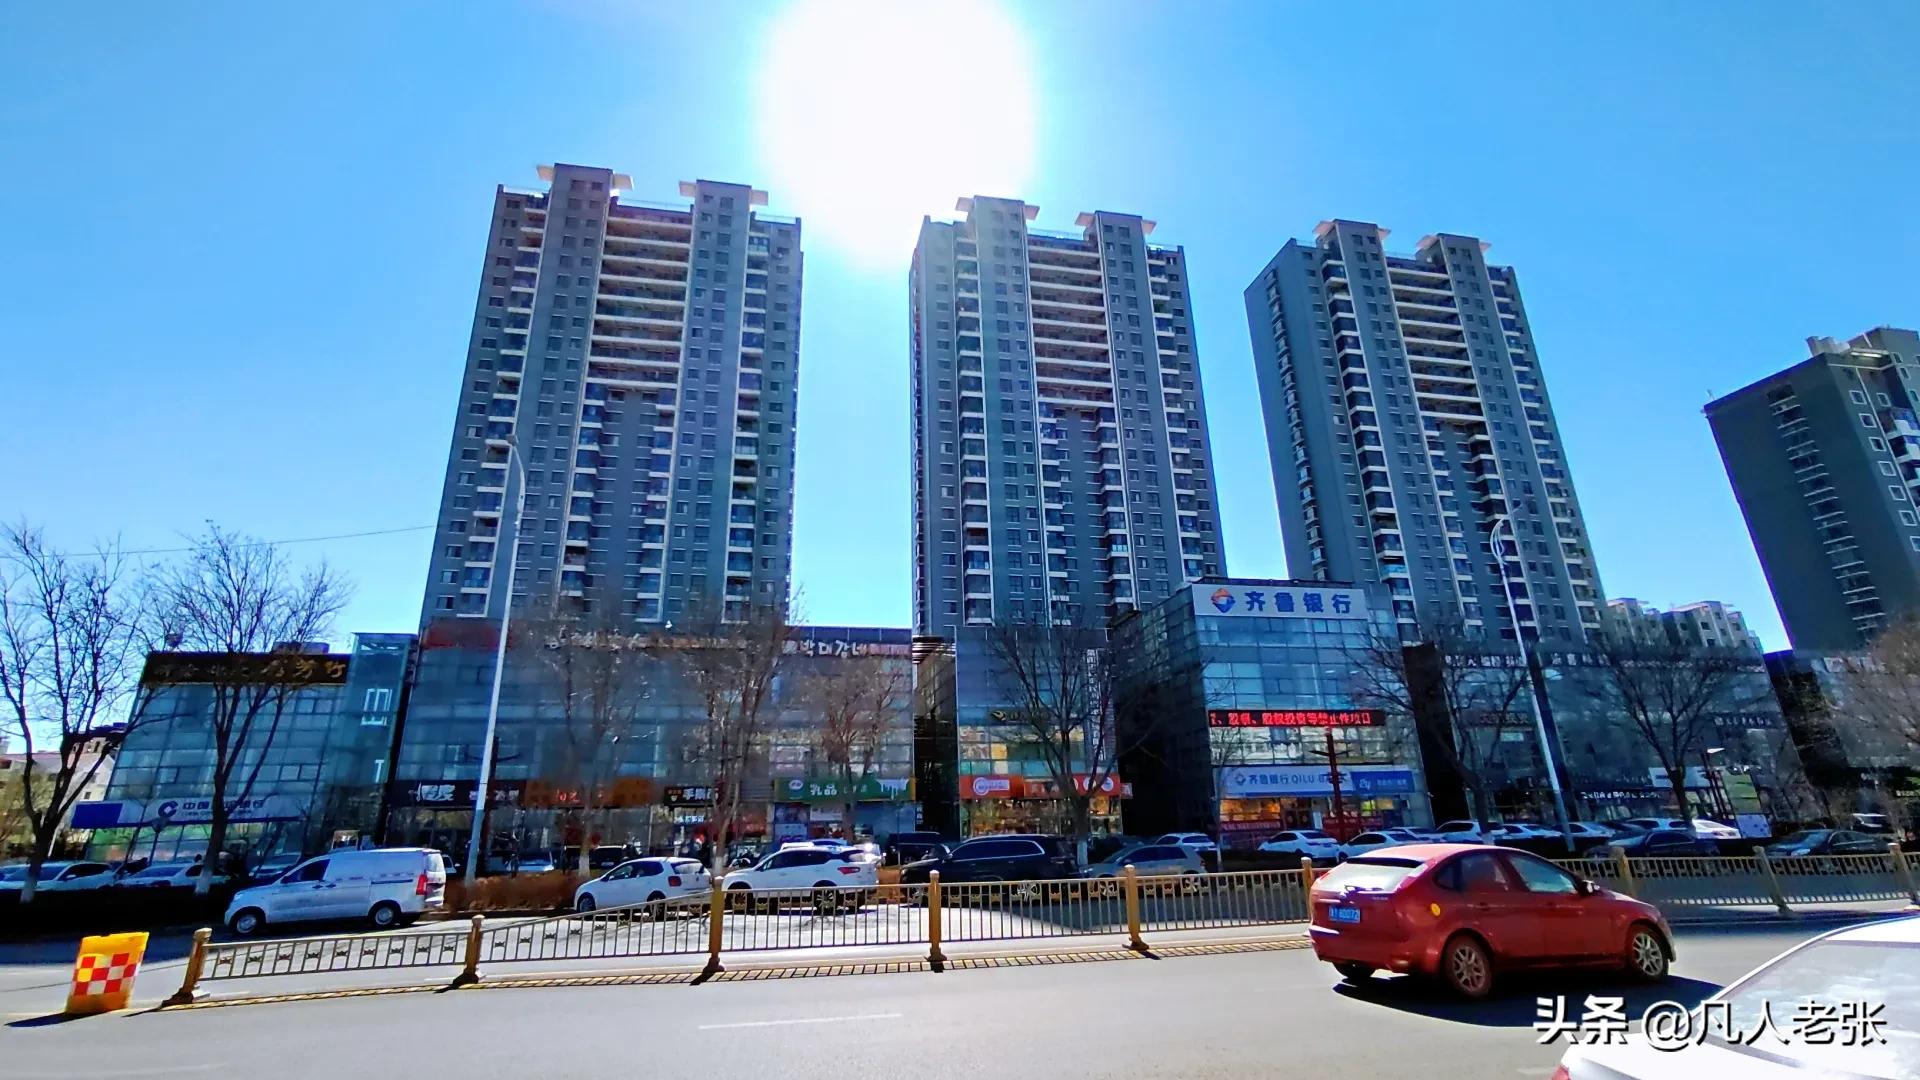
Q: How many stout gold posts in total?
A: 9